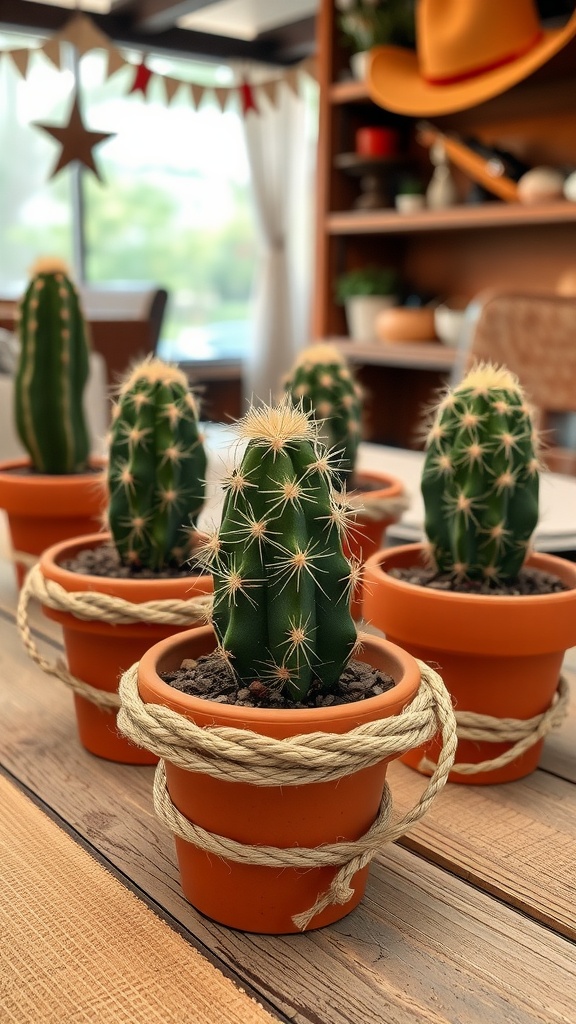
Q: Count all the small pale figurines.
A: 1